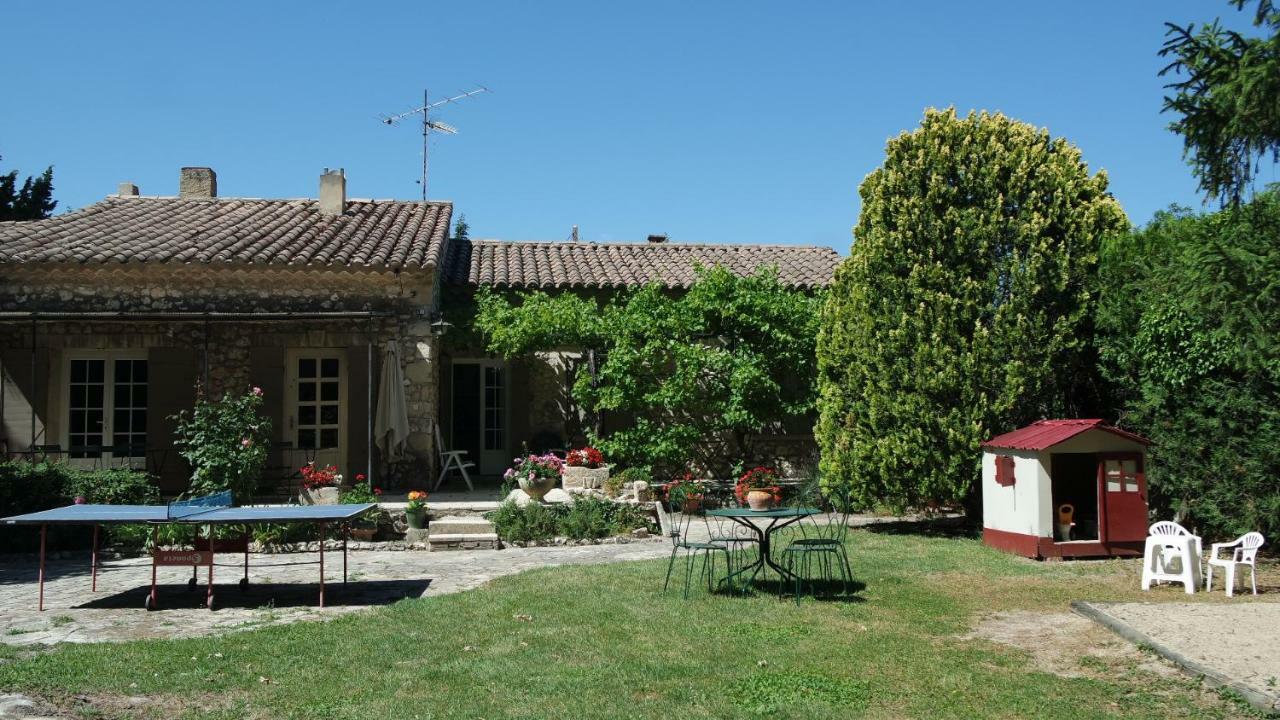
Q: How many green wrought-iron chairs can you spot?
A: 4